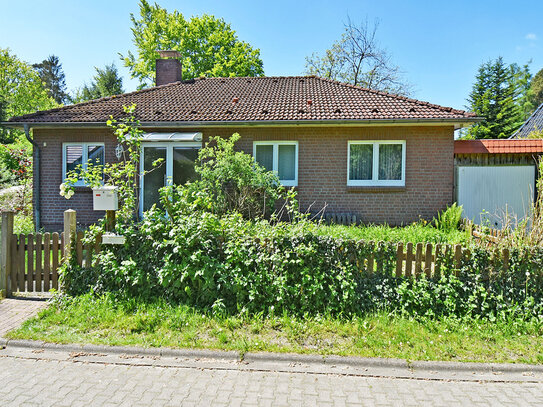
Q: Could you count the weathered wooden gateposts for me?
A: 2